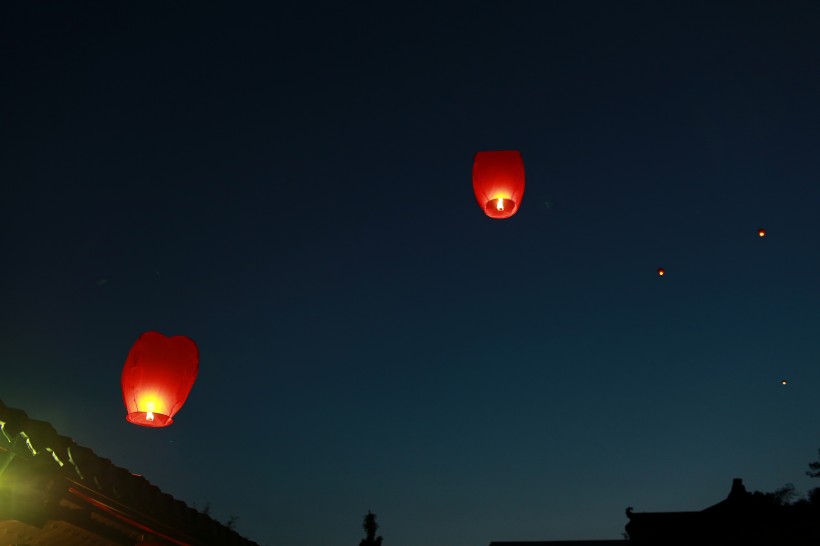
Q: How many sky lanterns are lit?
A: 5